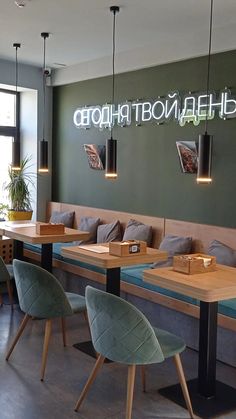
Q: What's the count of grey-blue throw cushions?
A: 6